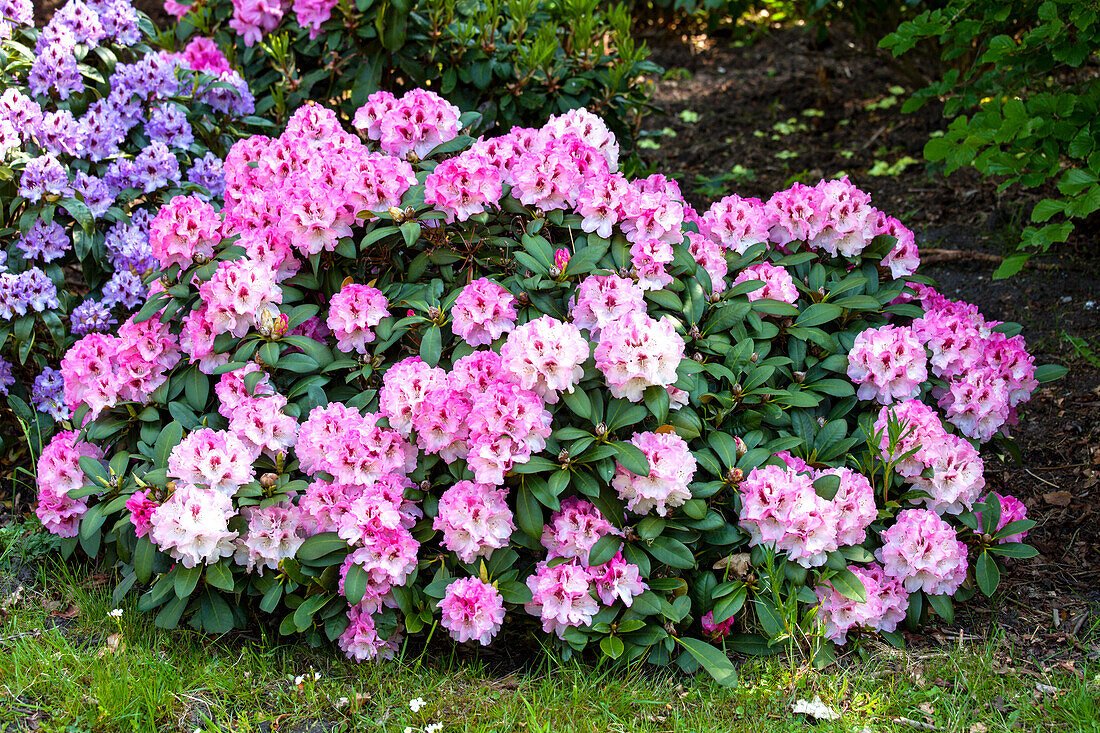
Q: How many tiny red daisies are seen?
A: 0